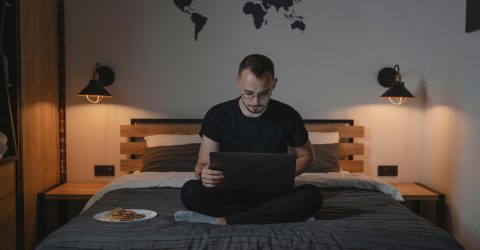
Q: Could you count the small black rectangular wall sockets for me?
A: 2